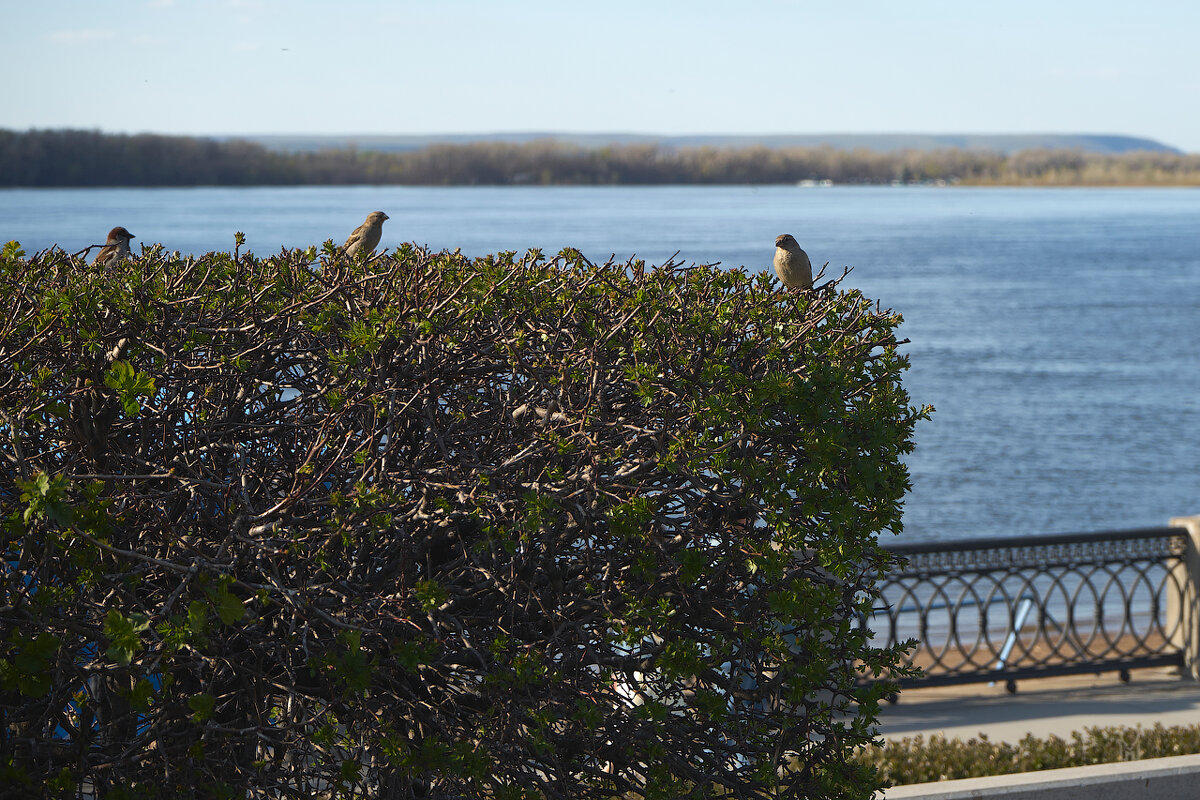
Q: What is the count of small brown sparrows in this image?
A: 3